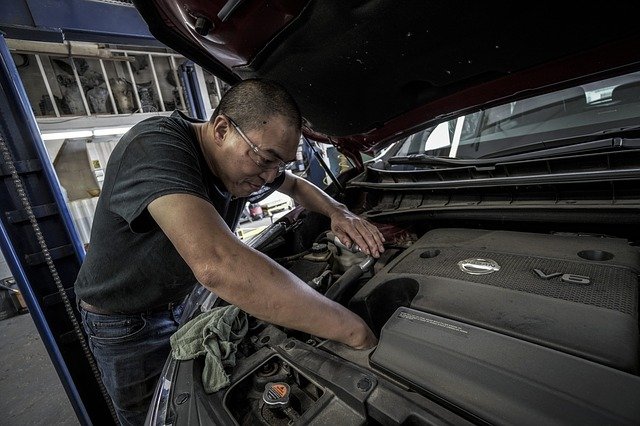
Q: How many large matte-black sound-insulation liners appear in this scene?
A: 1